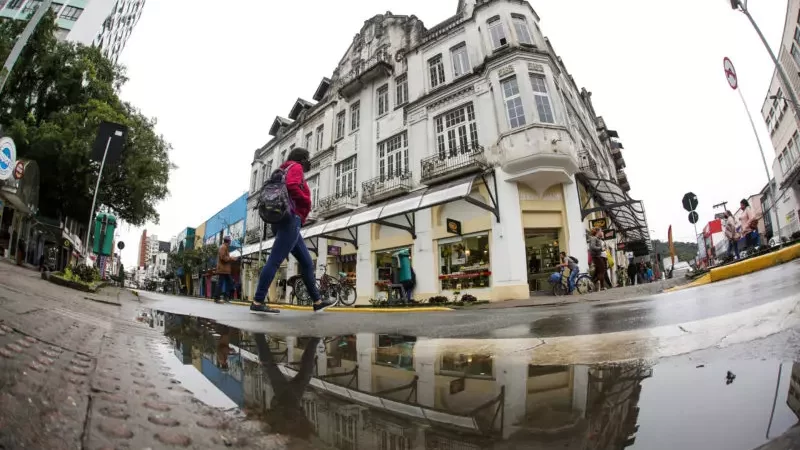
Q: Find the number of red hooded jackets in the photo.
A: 1